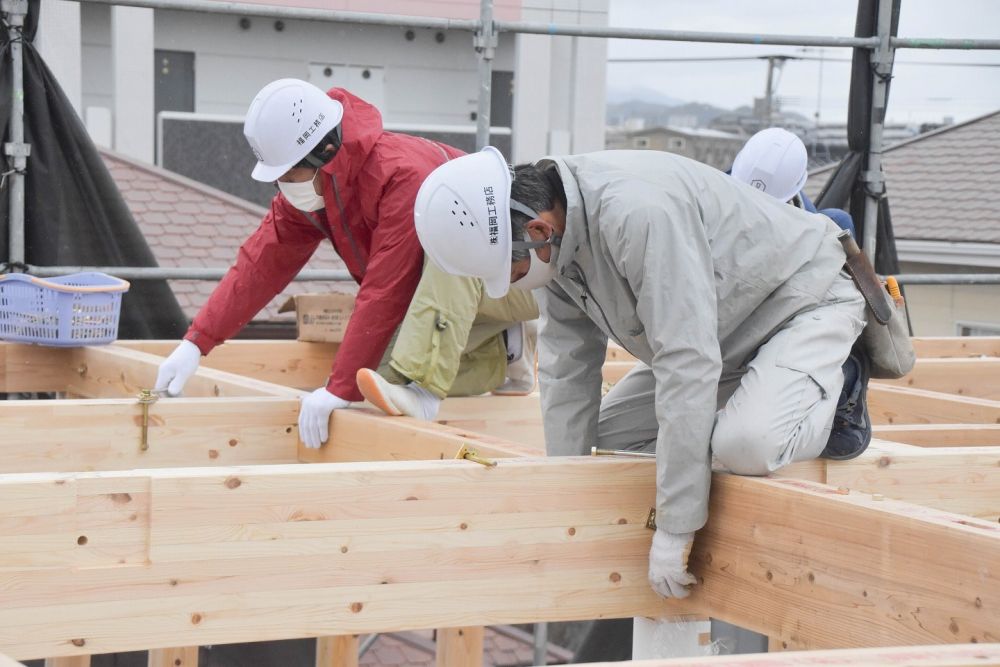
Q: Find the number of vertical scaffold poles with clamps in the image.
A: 3